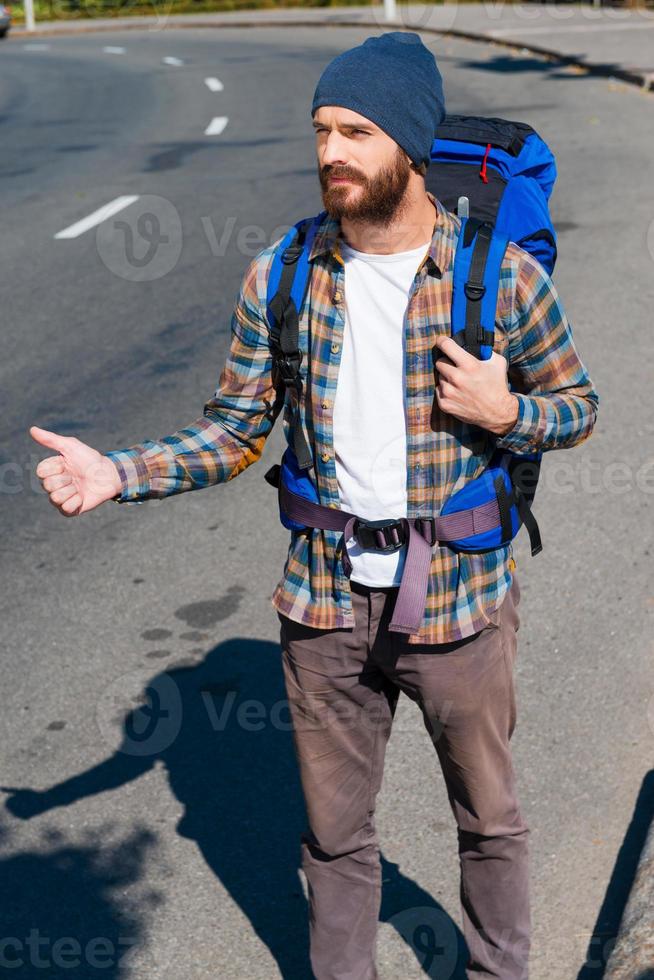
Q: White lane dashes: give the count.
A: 6